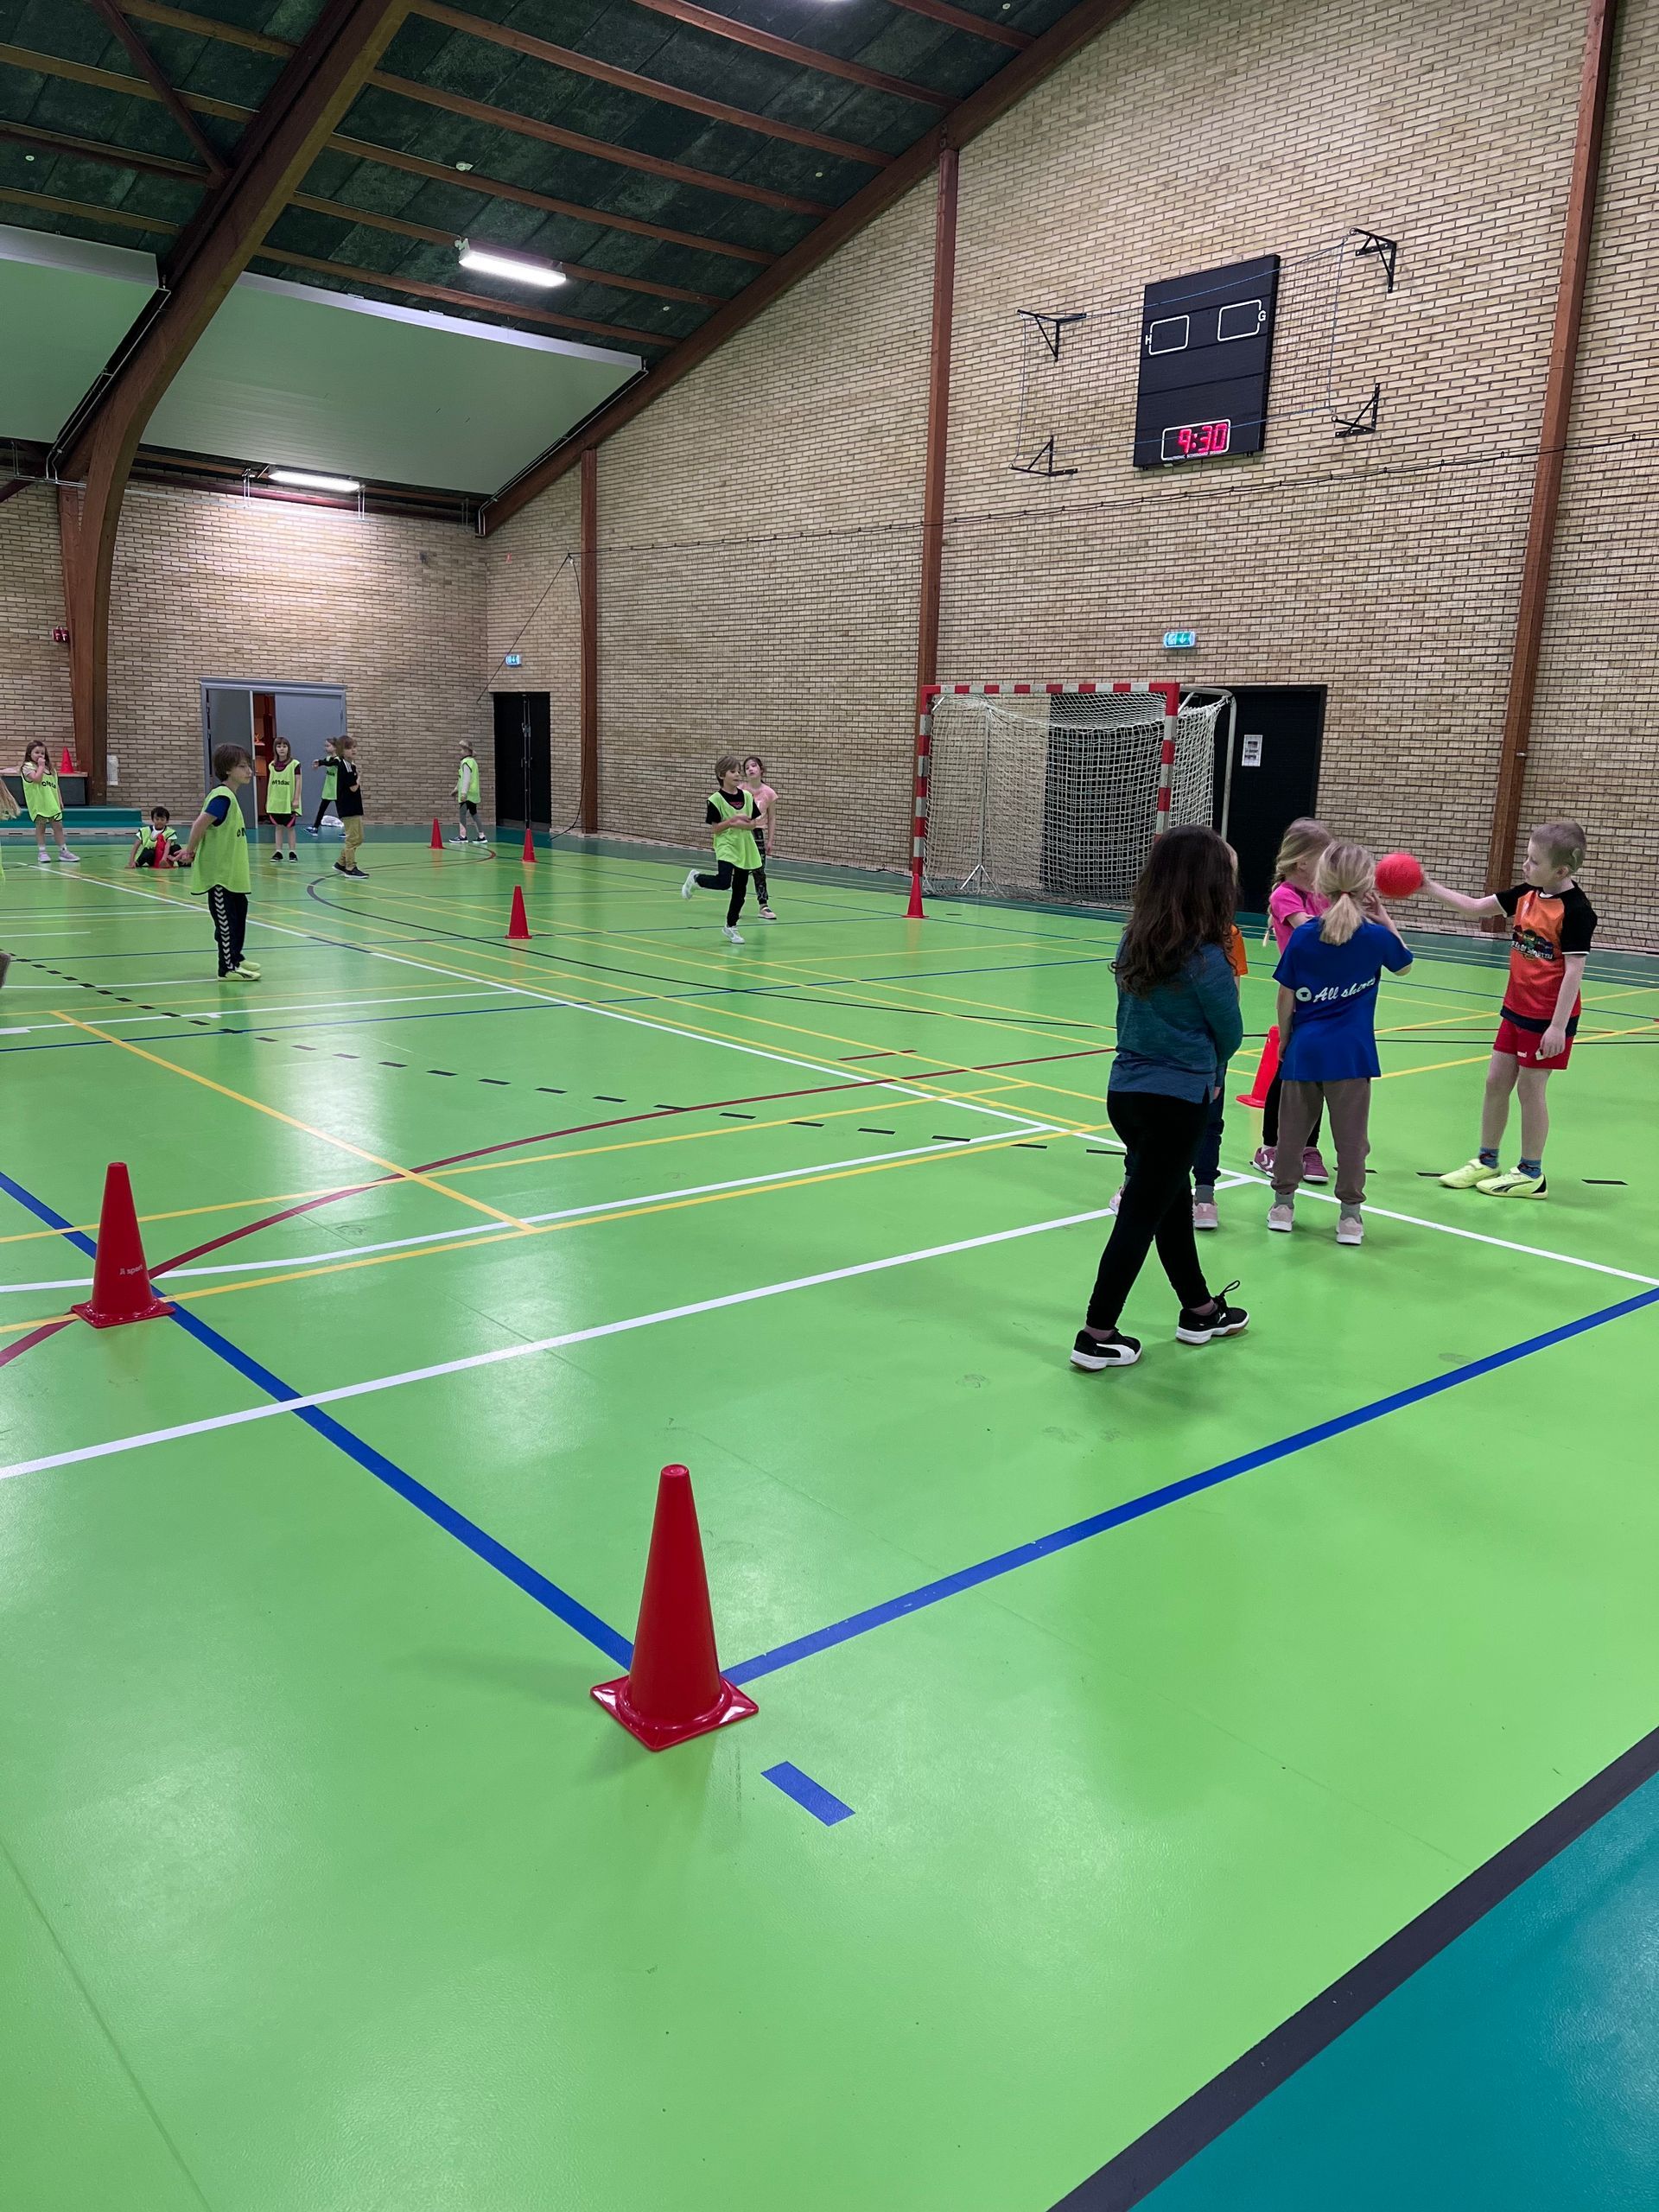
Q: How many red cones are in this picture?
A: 9